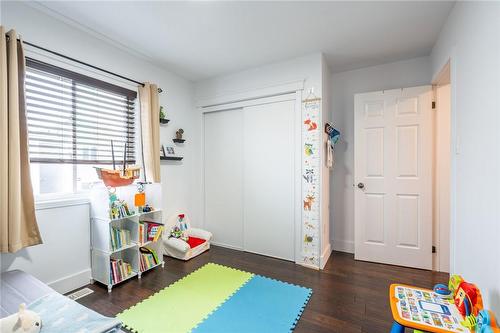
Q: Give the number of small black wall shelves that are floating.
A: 3